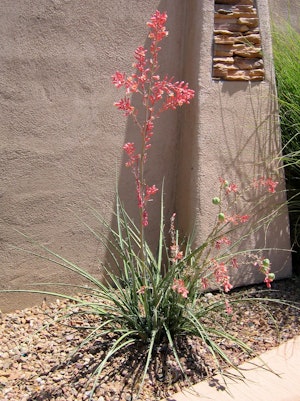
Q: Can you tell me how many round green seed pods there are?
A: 5